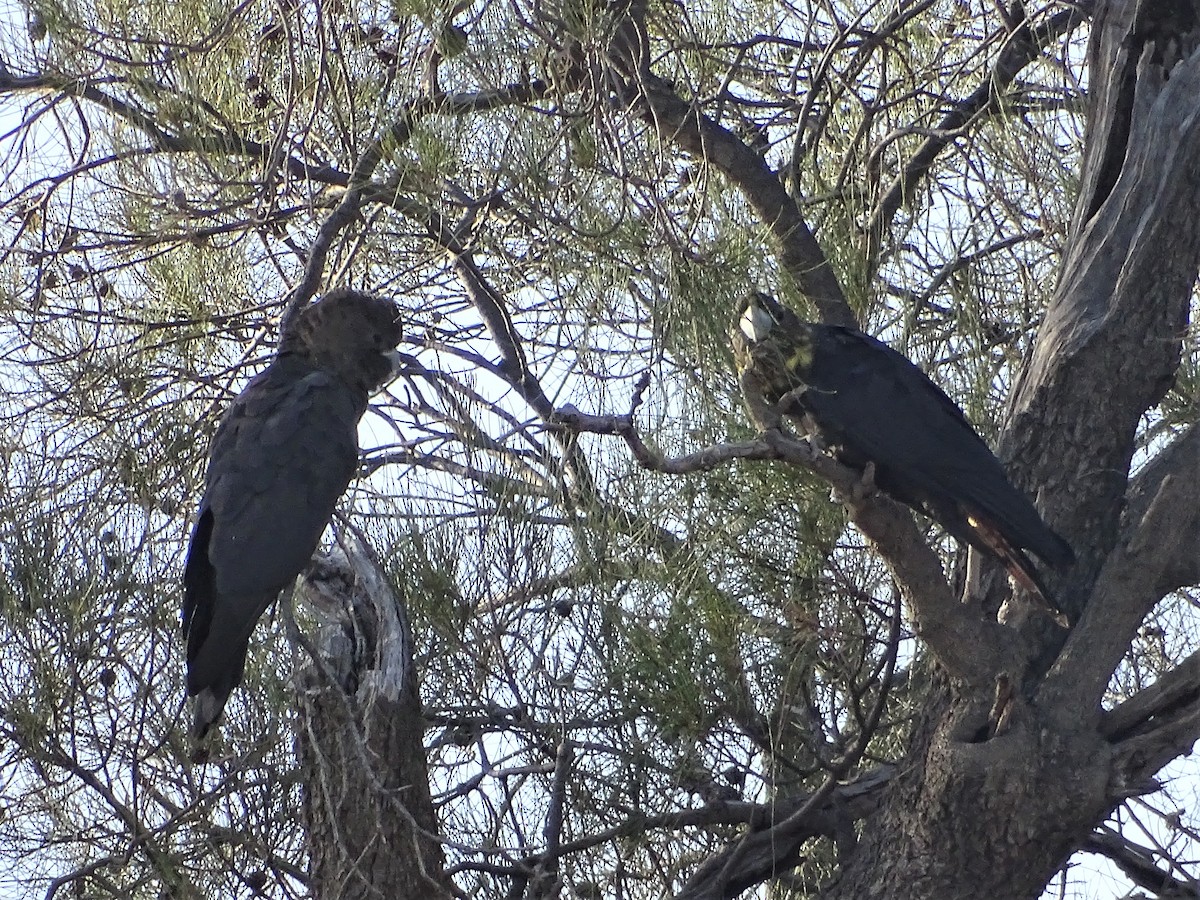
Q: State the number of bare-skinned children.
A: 0